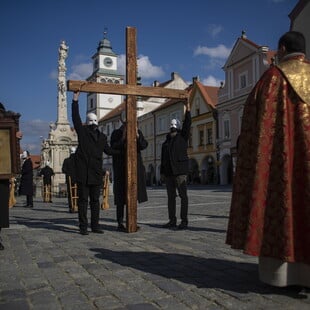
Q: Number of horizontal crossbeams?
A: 1